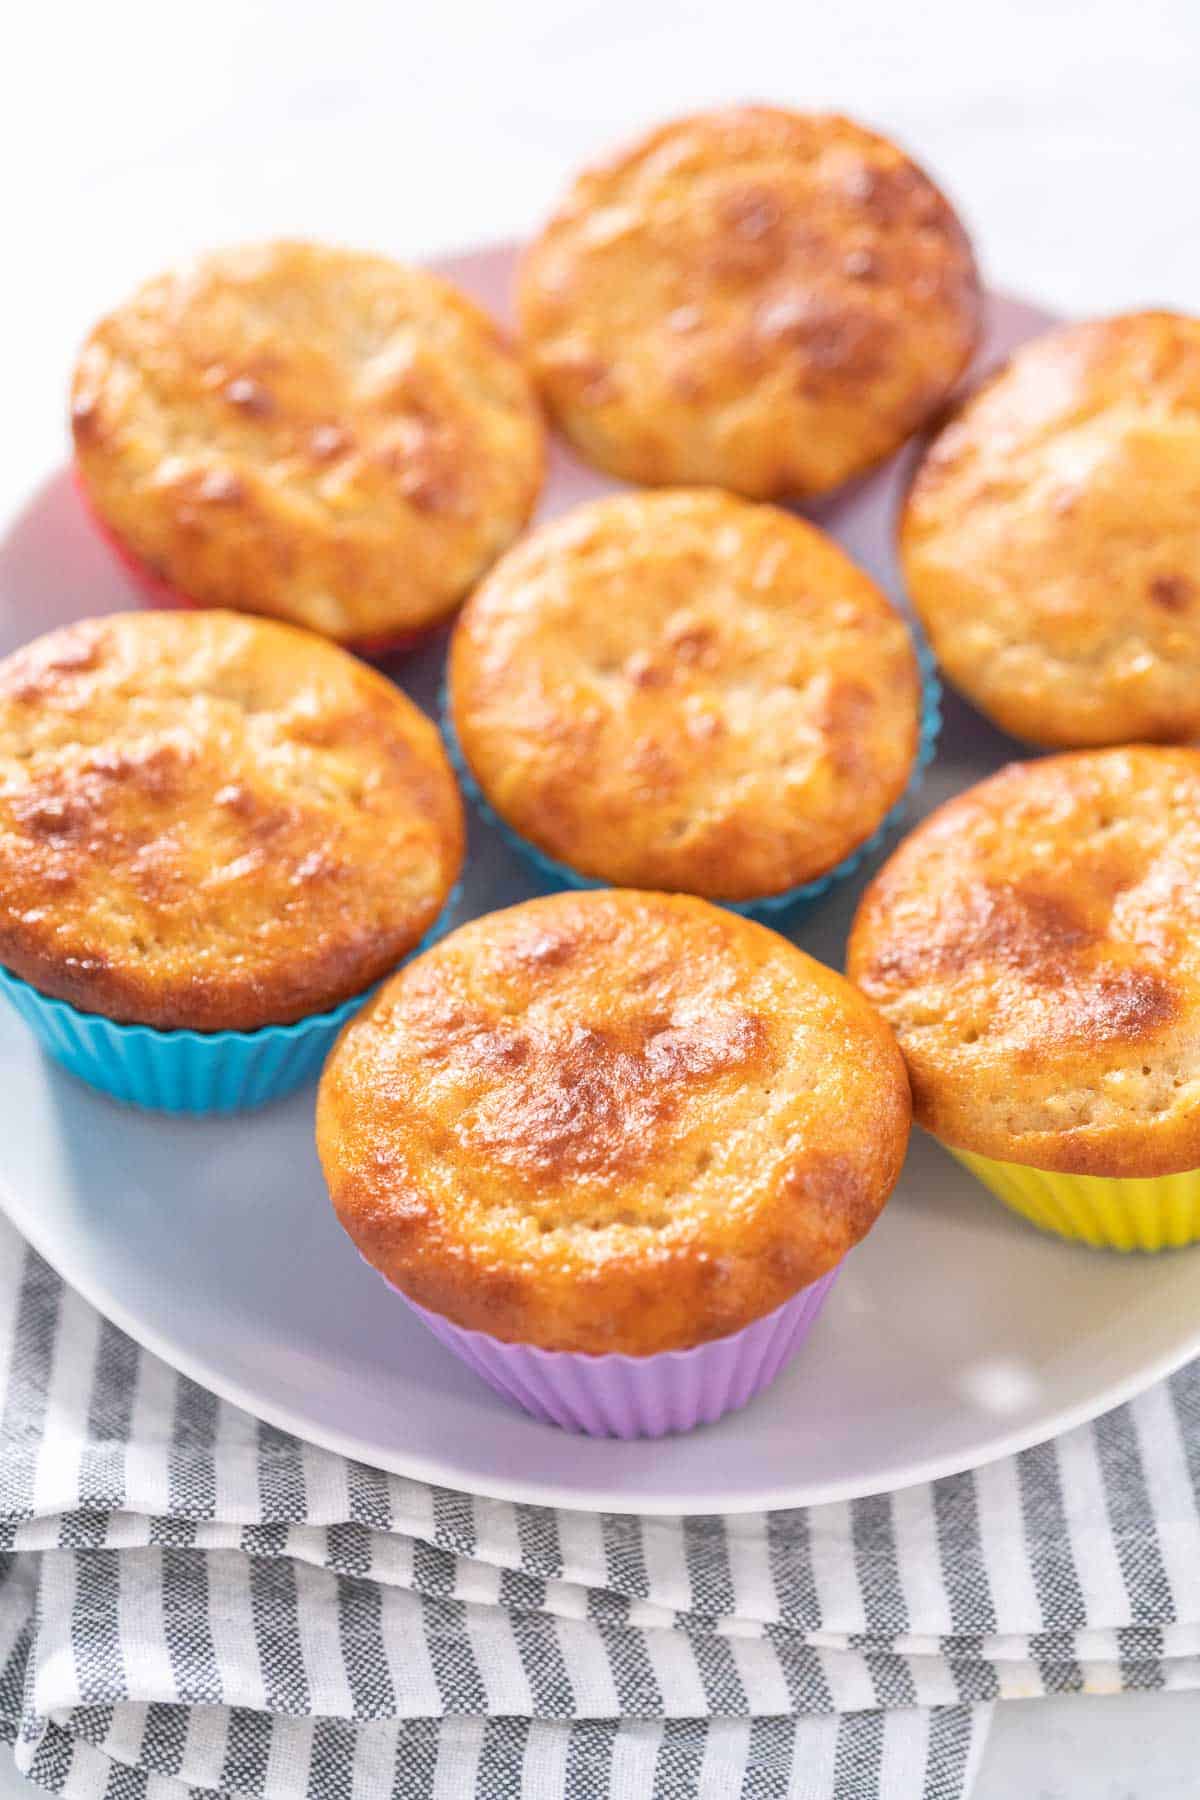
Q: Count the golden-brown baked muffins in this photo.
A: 7